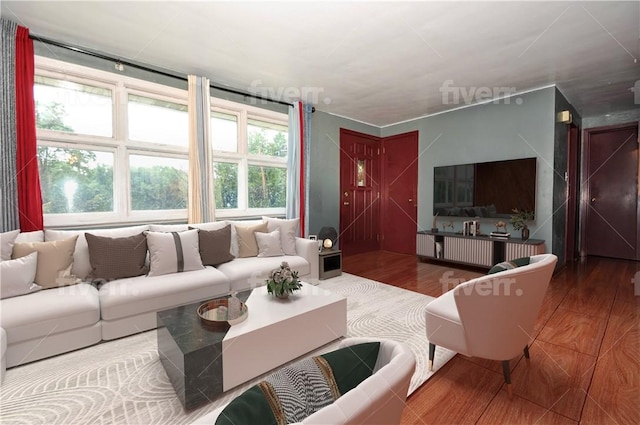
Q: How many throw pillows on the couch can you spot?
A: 9